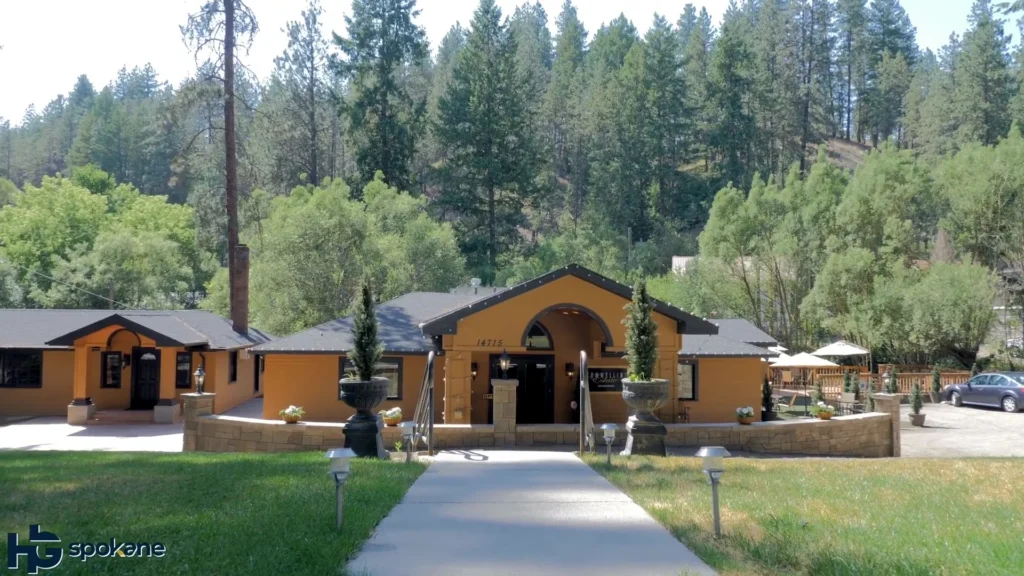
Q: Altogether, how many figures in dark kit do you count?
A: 0